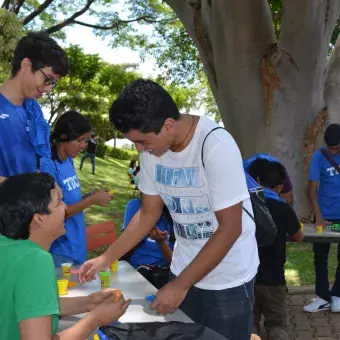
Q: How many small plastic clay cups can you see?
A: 6